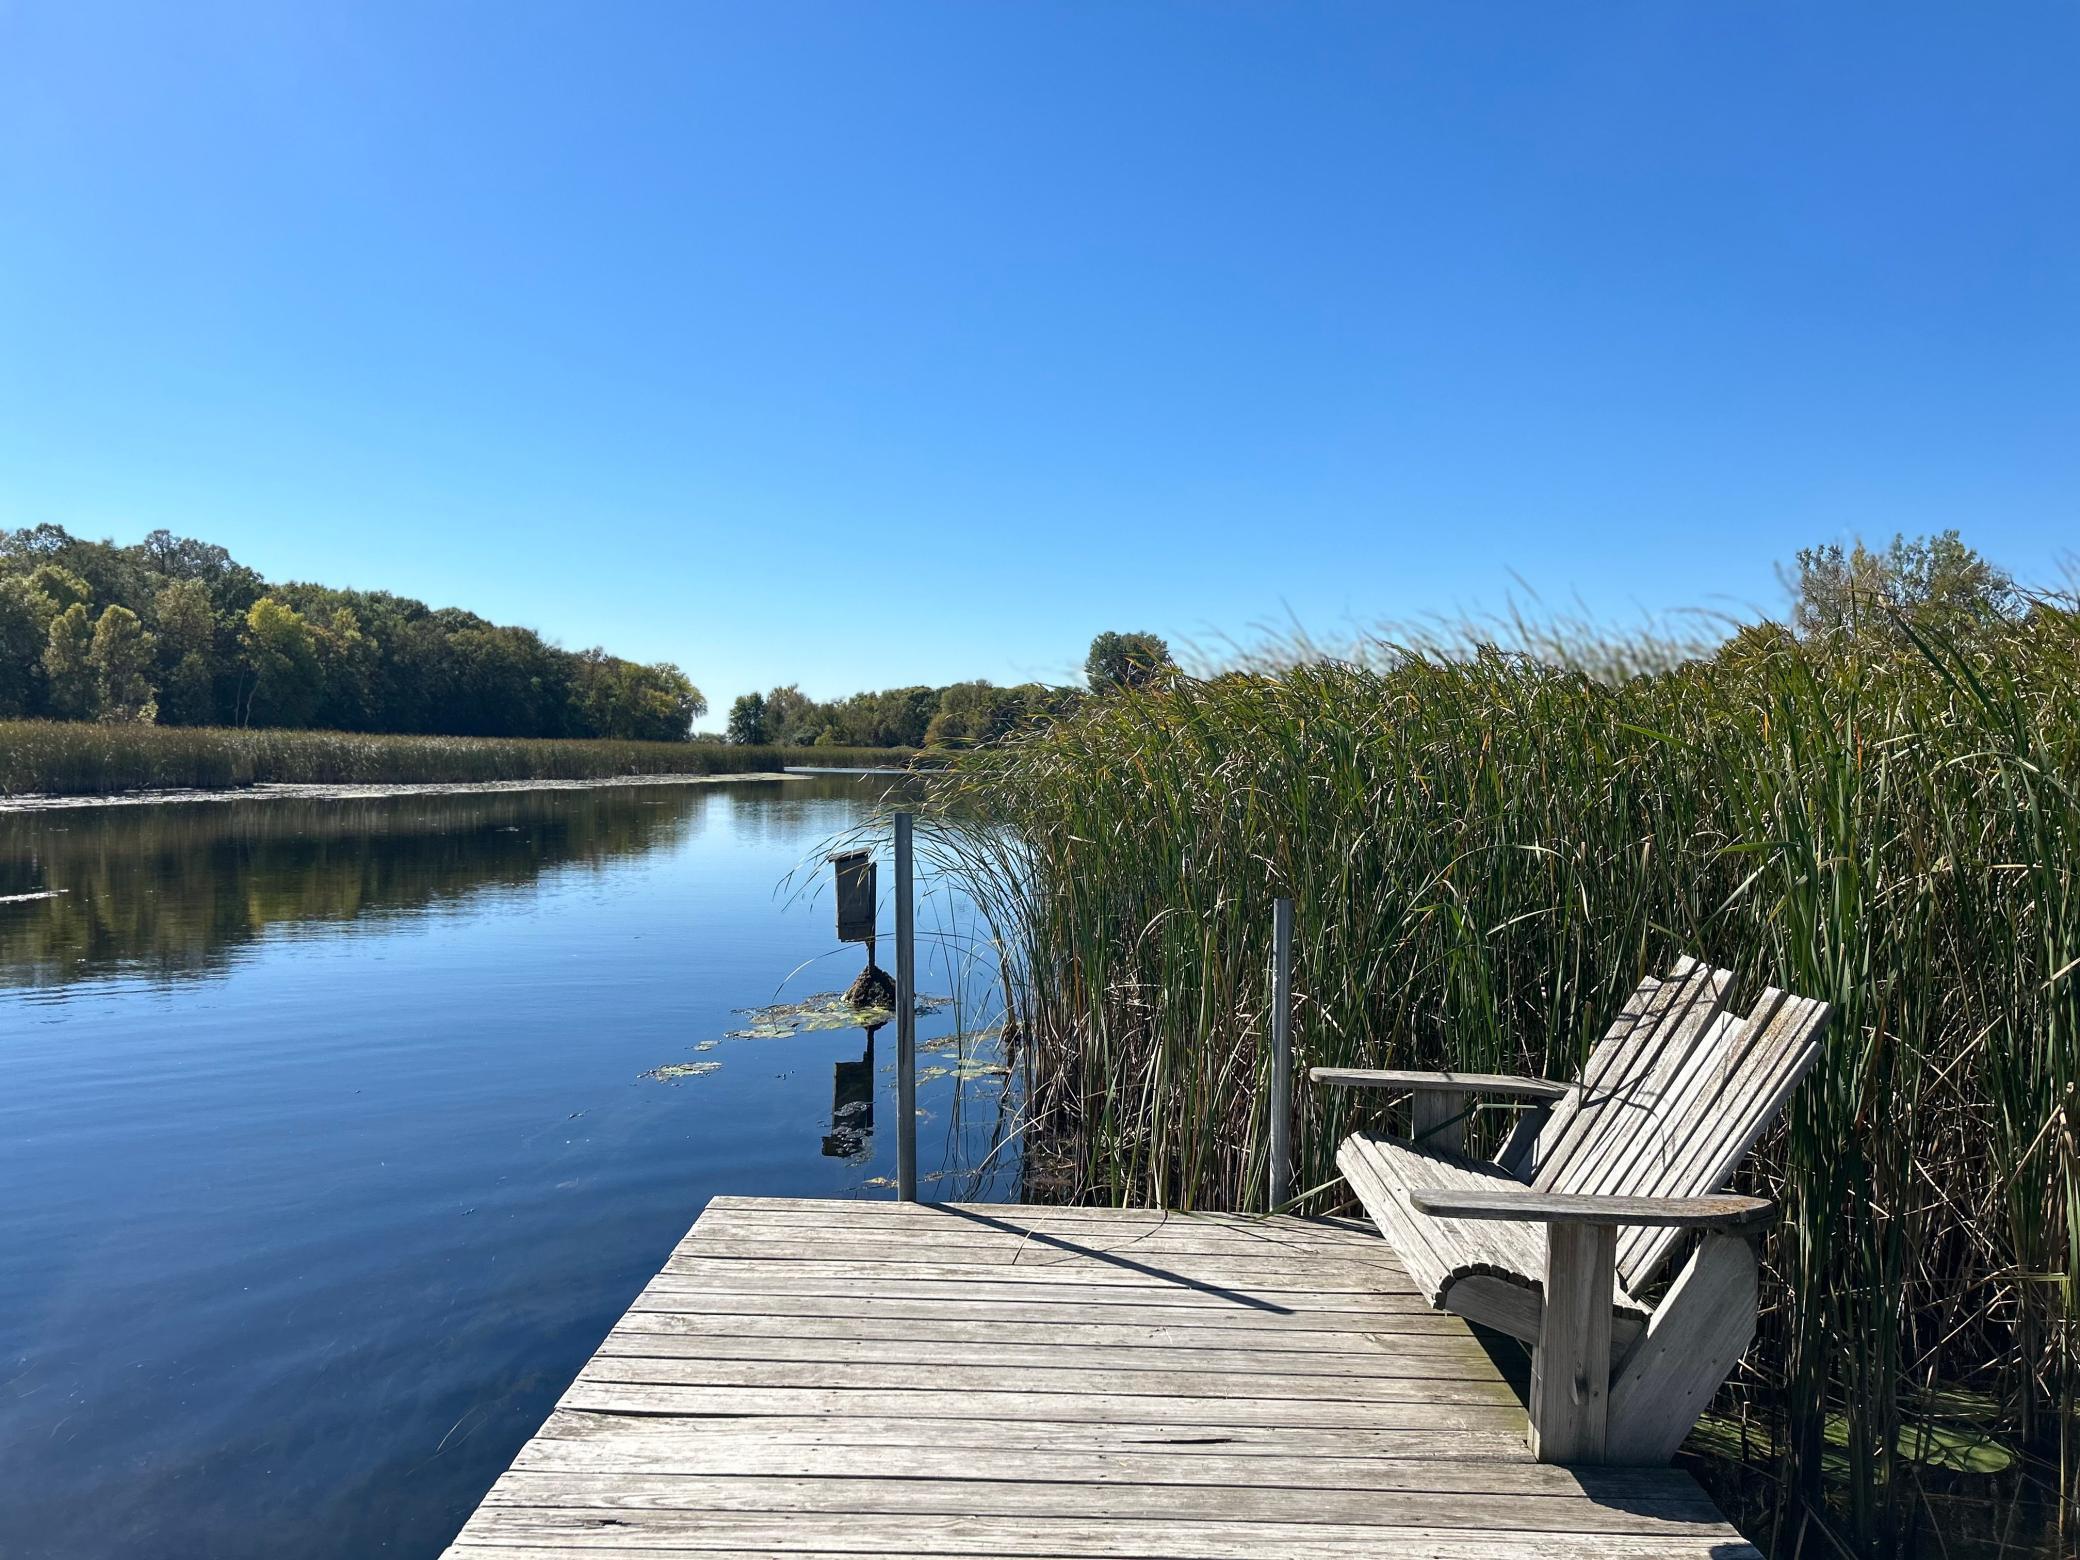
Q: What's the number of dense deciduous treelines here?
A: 2